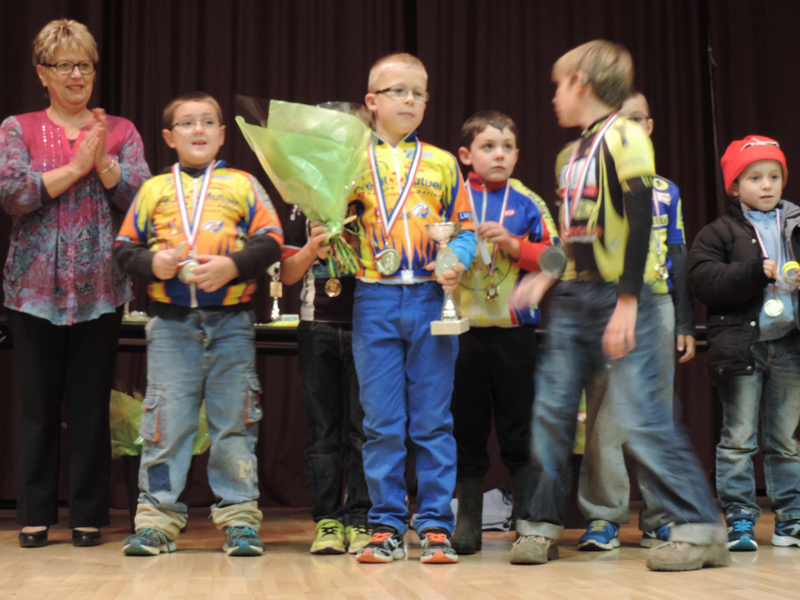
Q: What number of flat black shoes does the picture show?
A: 2